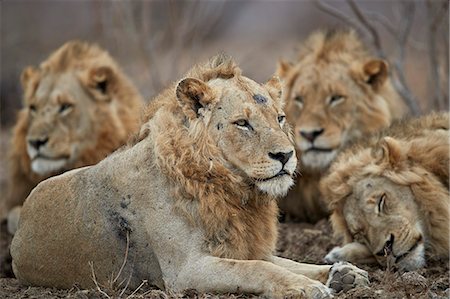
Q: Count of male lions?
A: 4